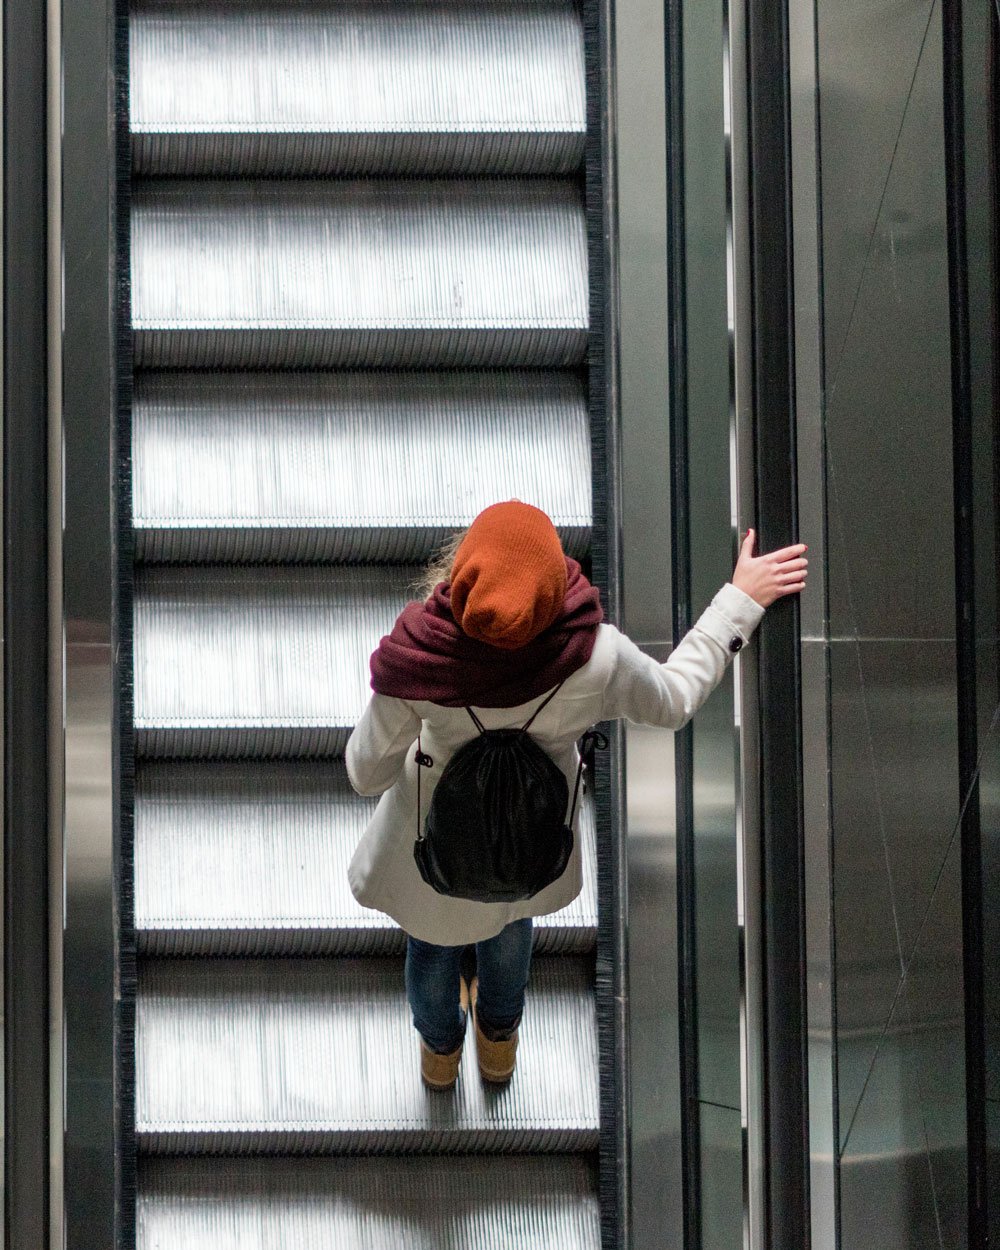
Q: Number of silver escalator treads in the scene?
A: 7